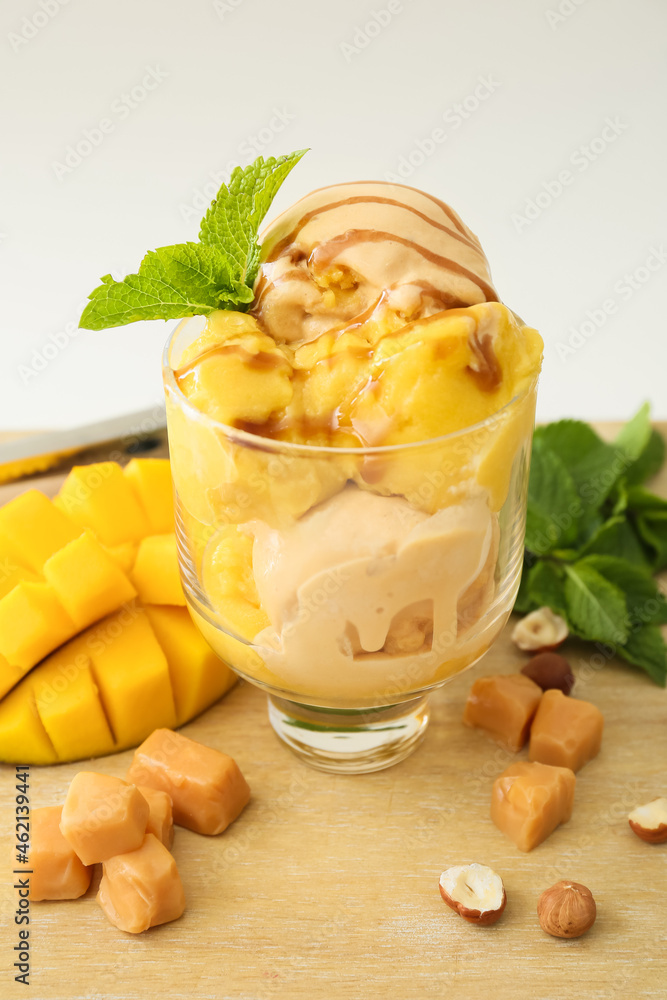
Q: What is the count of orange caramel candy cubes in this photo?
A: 8